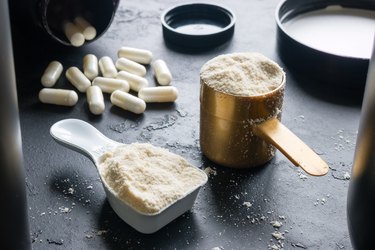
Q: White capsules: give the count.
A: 15